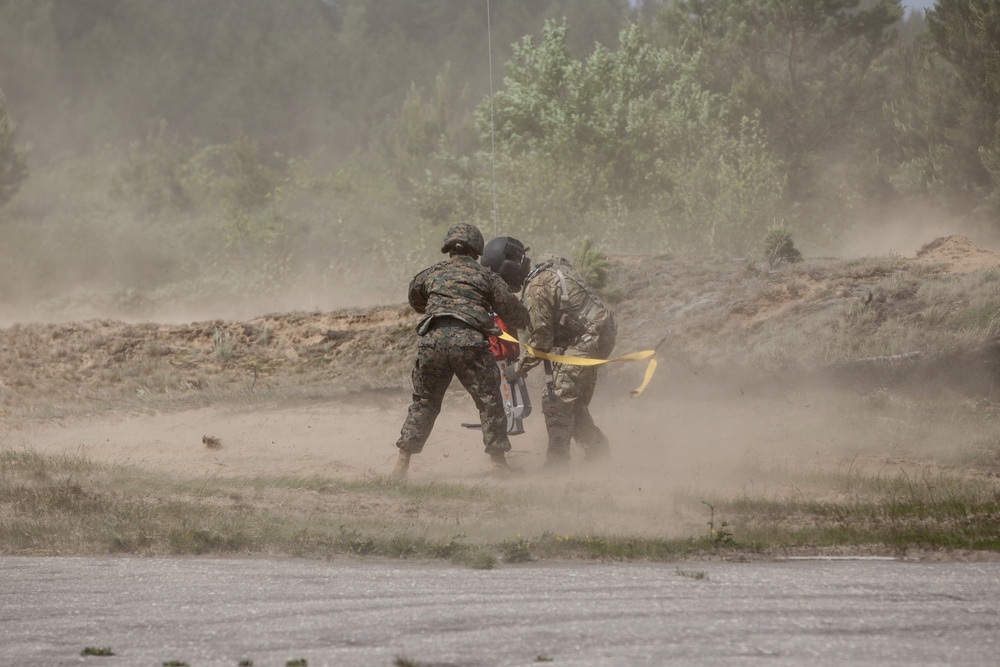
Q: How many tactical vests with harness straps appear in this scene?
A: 1